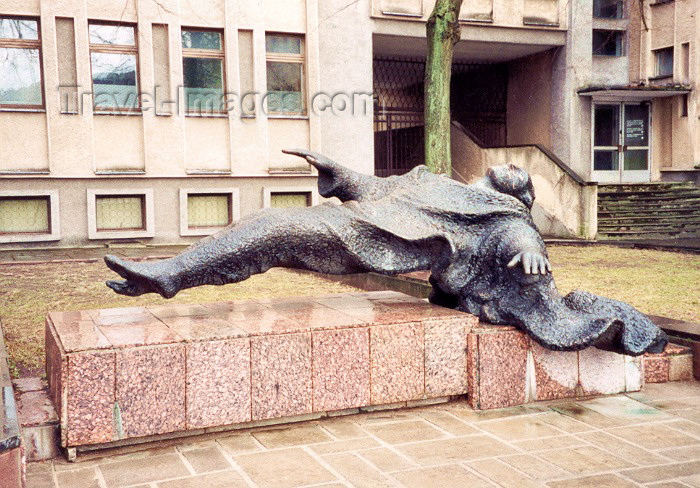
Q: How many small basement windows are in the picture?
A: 4